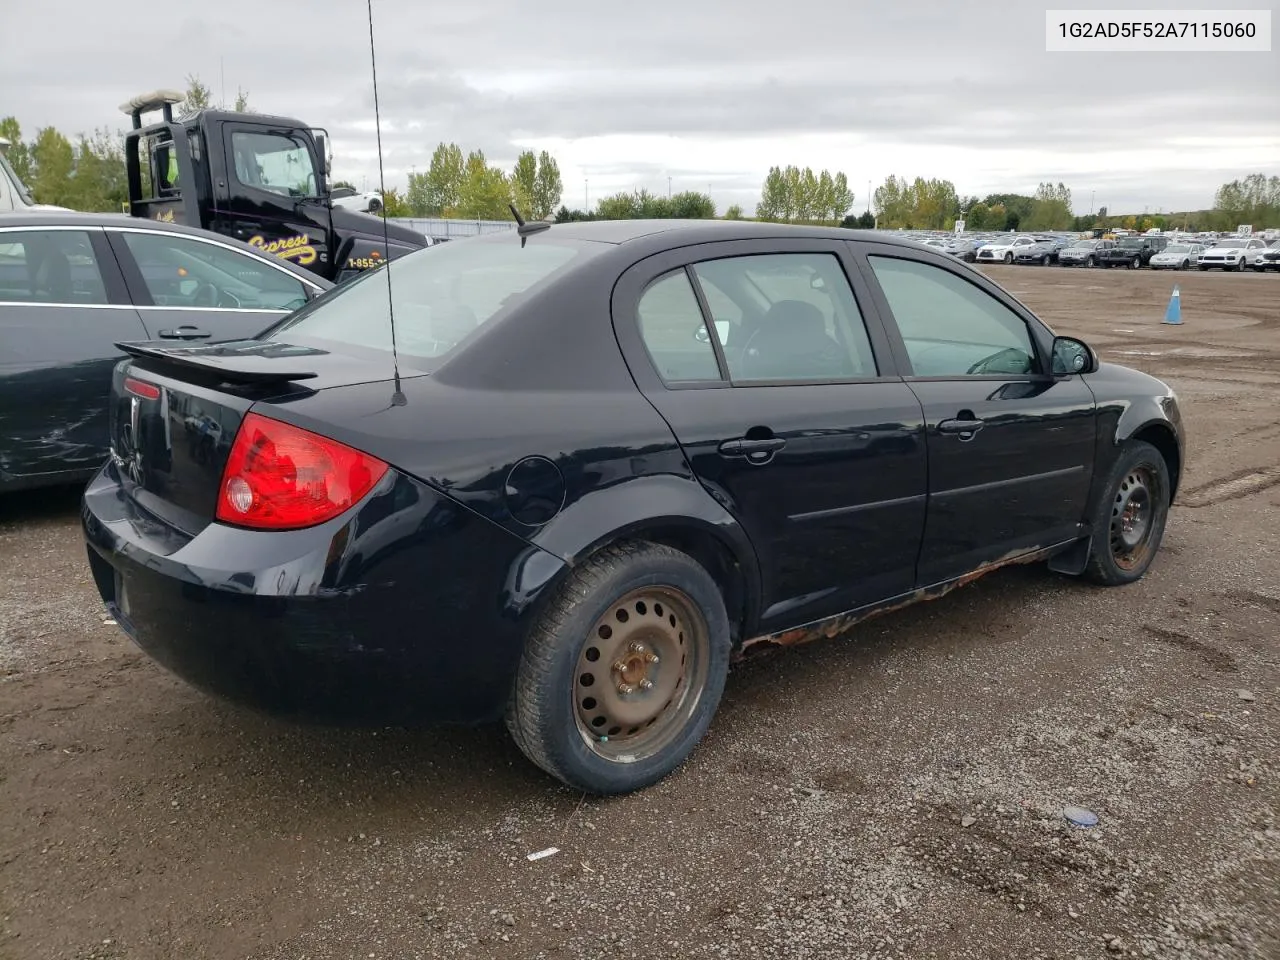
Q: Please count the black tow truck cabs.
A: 1